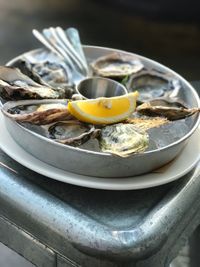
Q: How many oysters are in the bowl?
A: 8